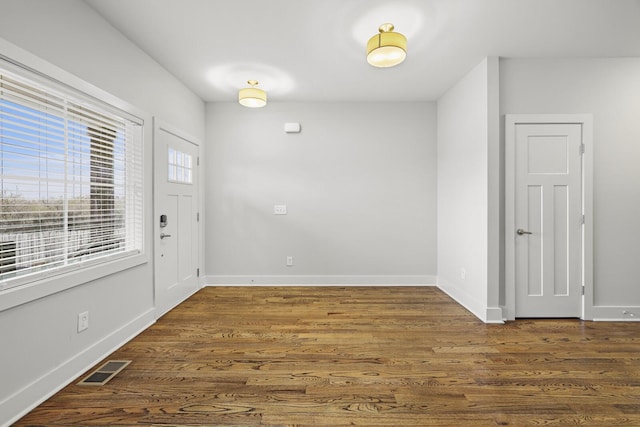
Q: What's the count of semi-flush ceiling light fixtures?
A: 2